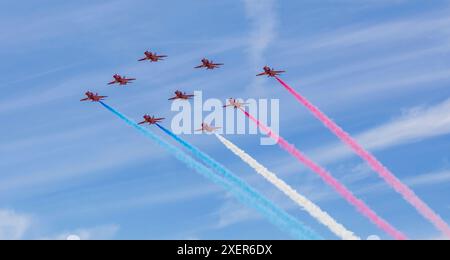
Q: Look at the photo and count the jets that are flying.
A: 9